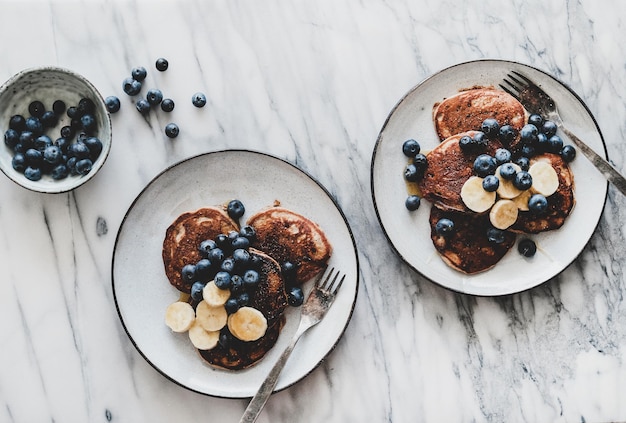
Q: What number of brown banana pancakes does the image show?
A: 8